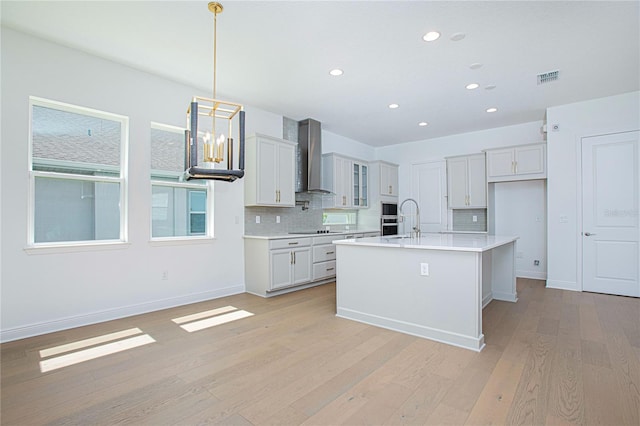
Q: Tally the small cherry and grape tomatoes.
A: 0